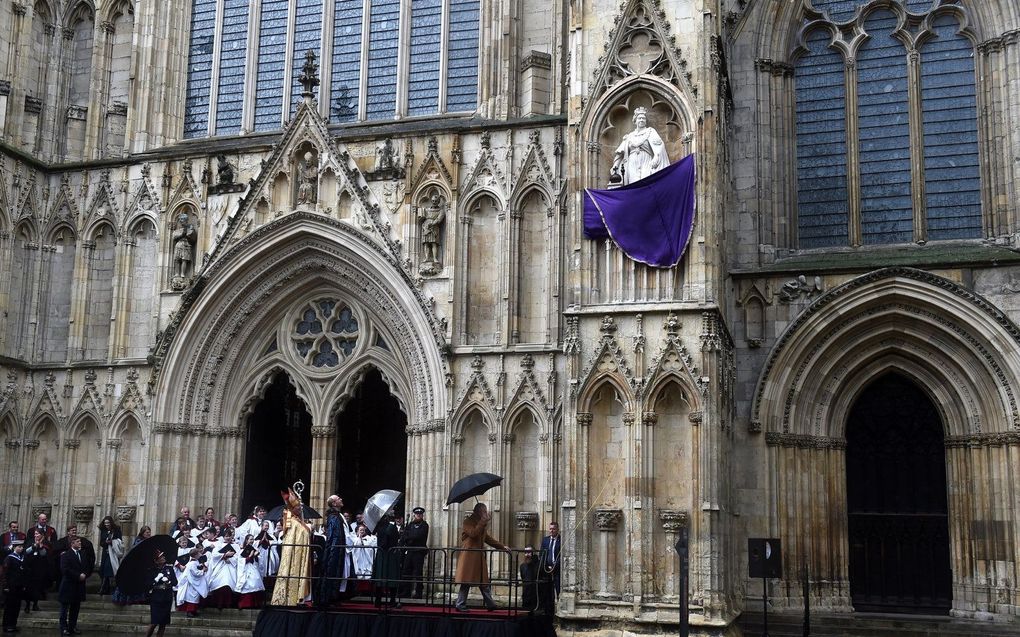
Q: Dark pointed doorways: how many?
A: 3